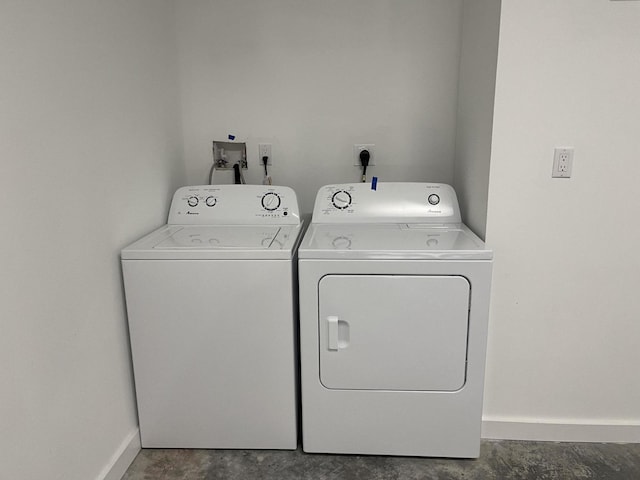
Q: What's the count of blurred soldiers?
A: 0